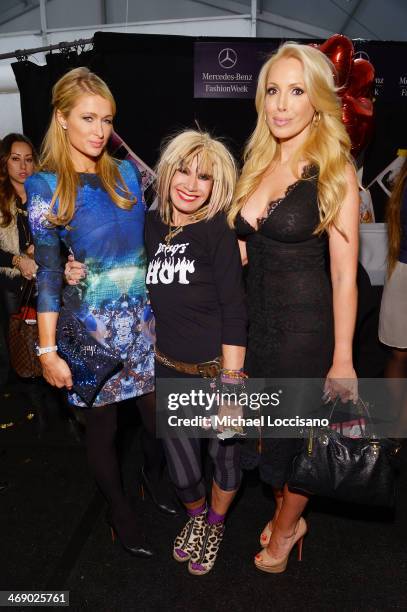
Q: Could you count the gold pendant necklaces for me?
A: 1